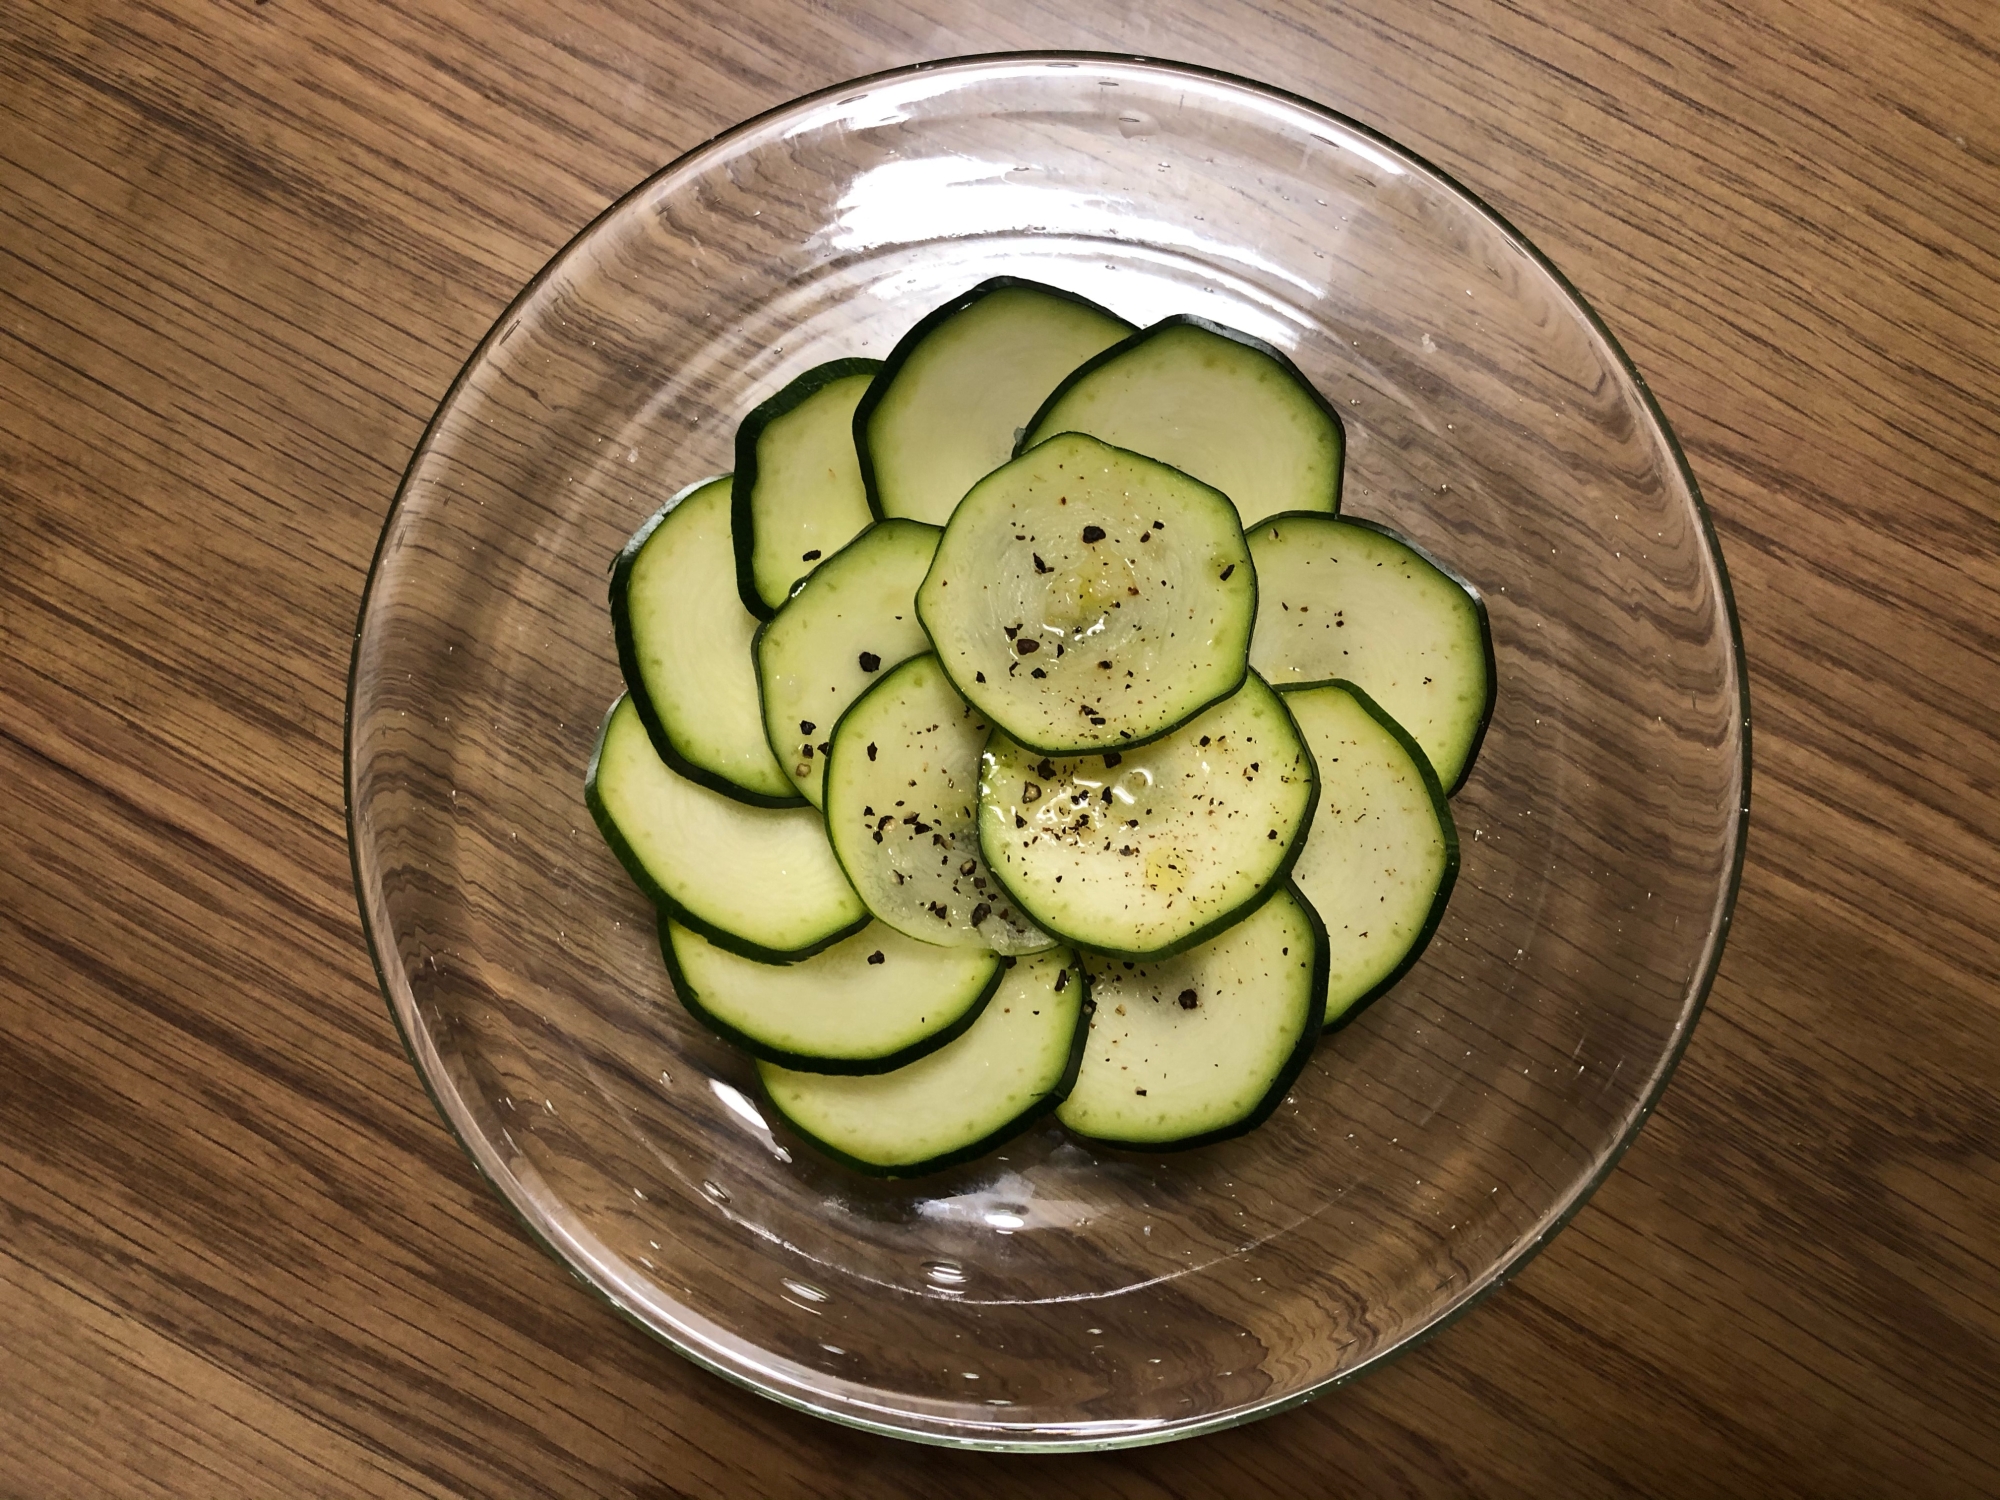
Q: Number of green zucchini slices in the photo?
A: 14